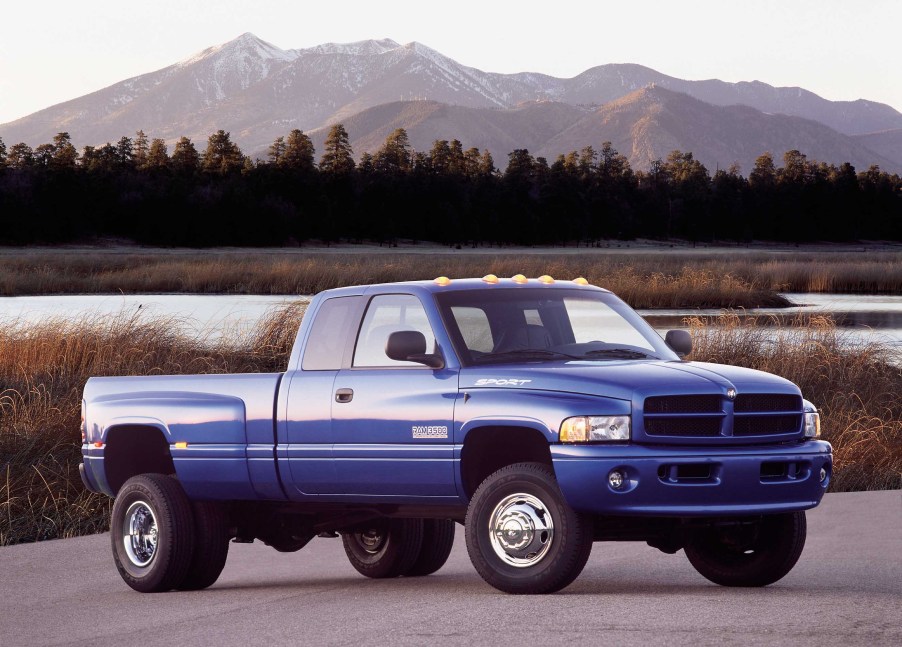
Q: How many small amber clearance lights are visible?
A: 5